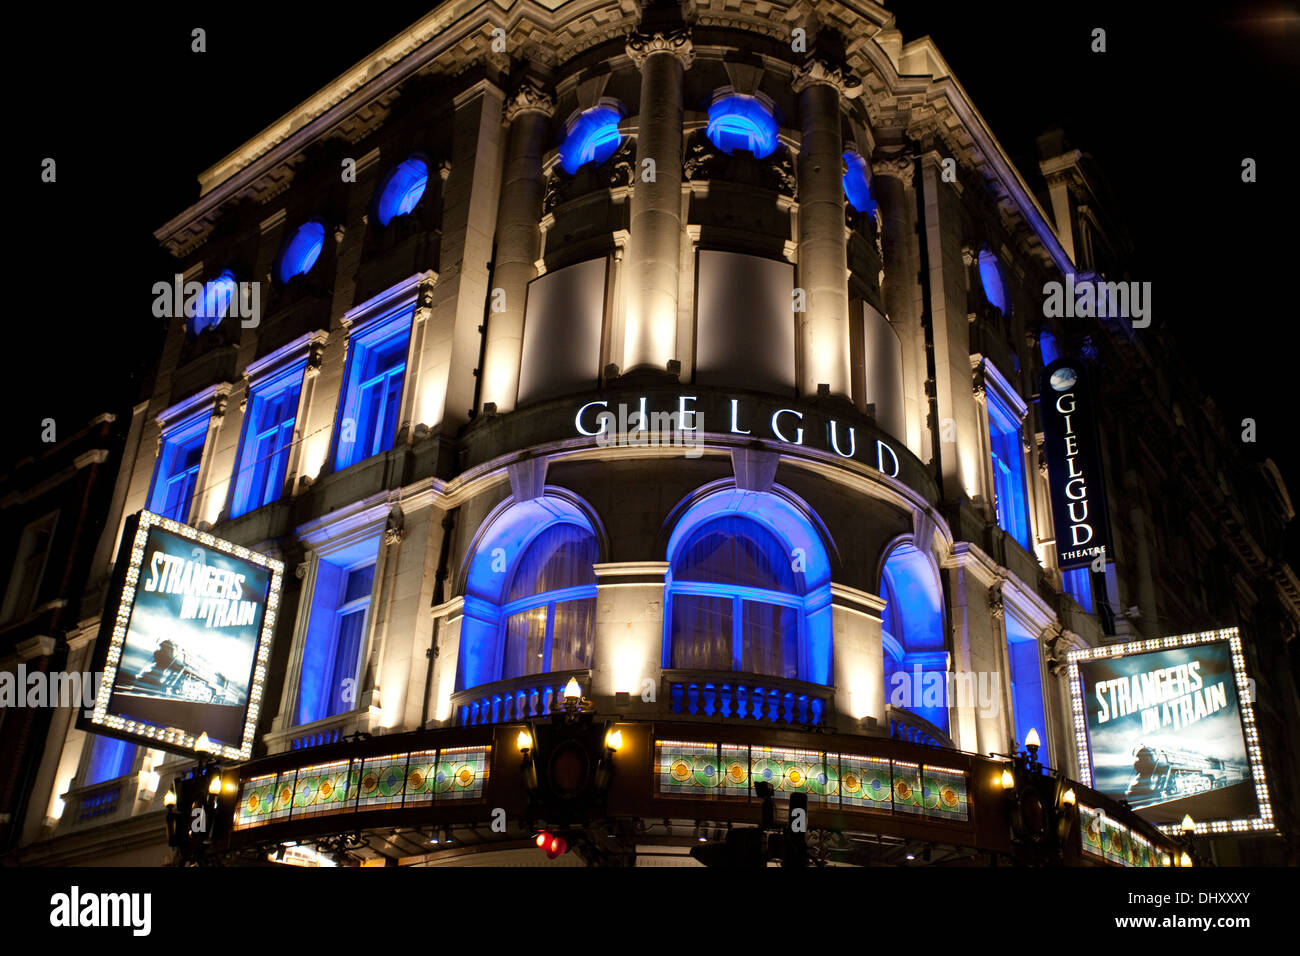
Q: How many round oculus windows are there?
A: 8